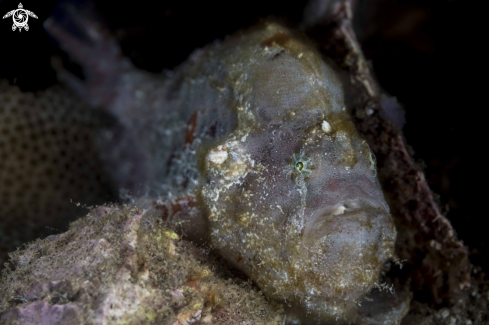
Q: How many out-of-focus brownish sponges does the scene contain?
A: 1